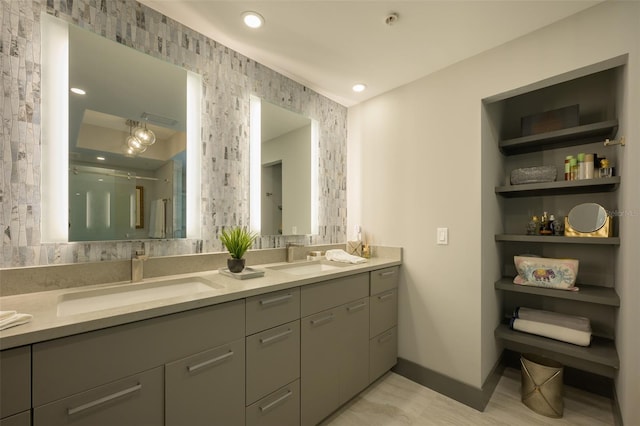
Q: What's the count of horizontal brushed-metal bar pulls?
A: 10